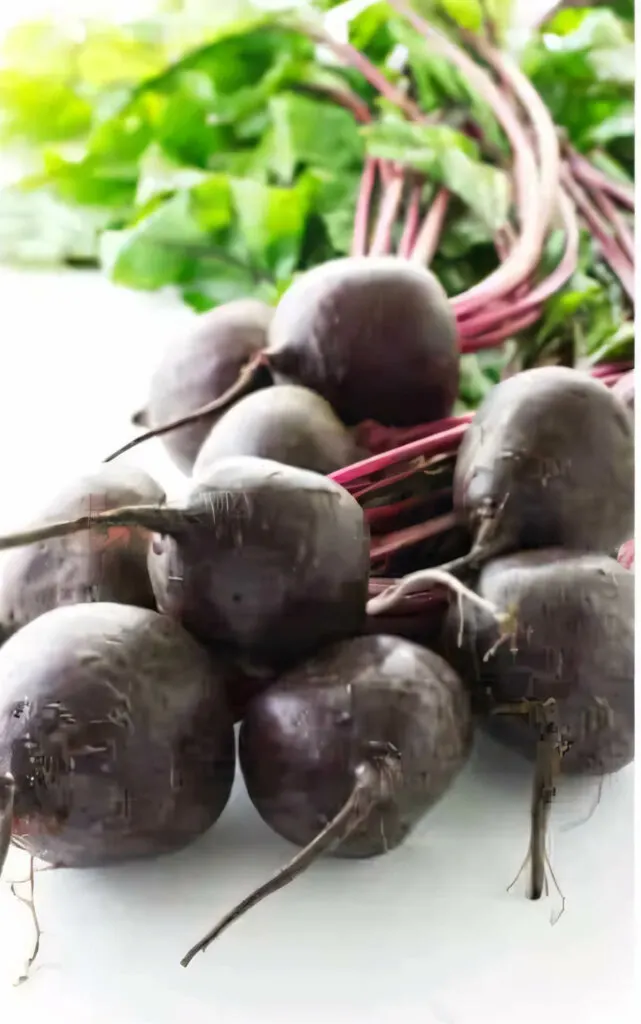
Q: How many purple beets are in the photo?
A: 9